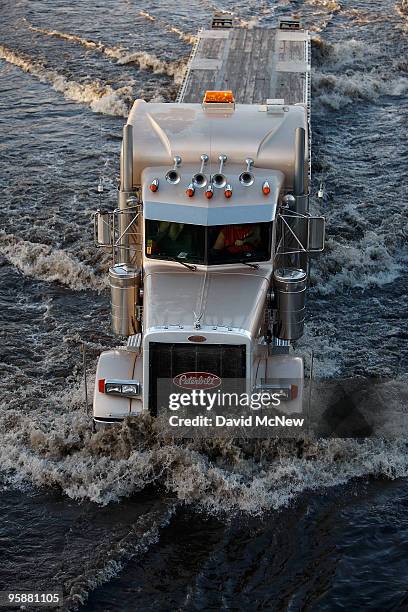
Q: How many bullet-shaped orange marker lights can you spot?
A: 5